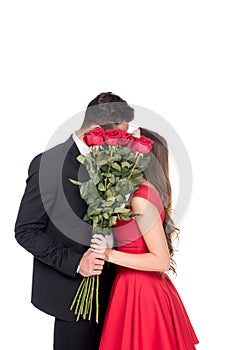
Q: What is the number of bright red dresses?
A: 1